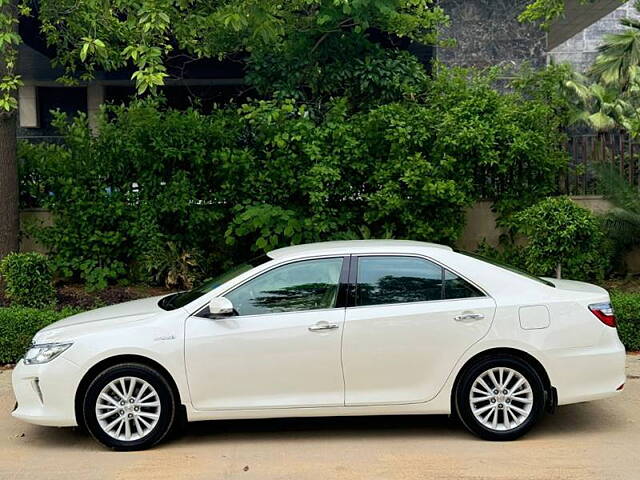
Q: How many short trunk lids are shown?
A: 1